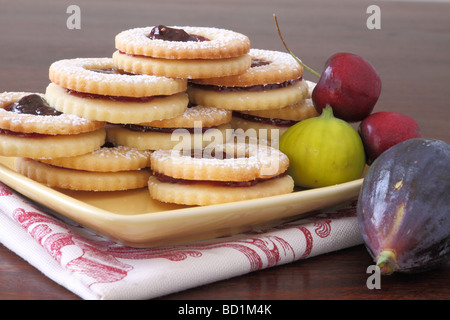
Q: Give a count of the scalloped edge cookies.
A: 8